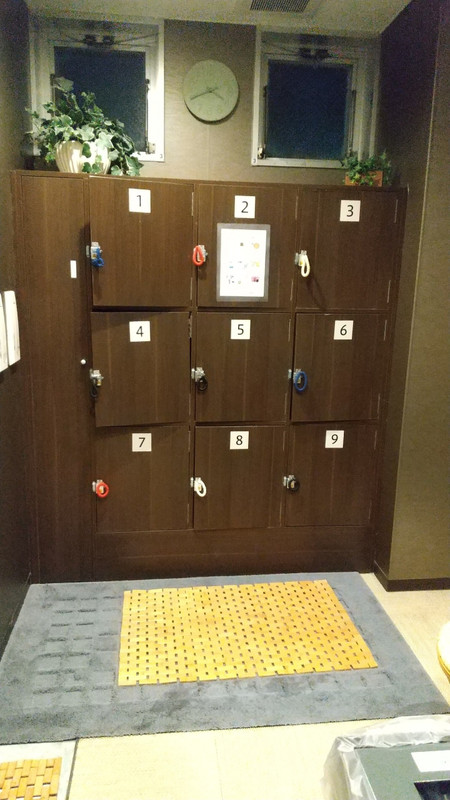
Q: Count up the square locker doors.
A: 9